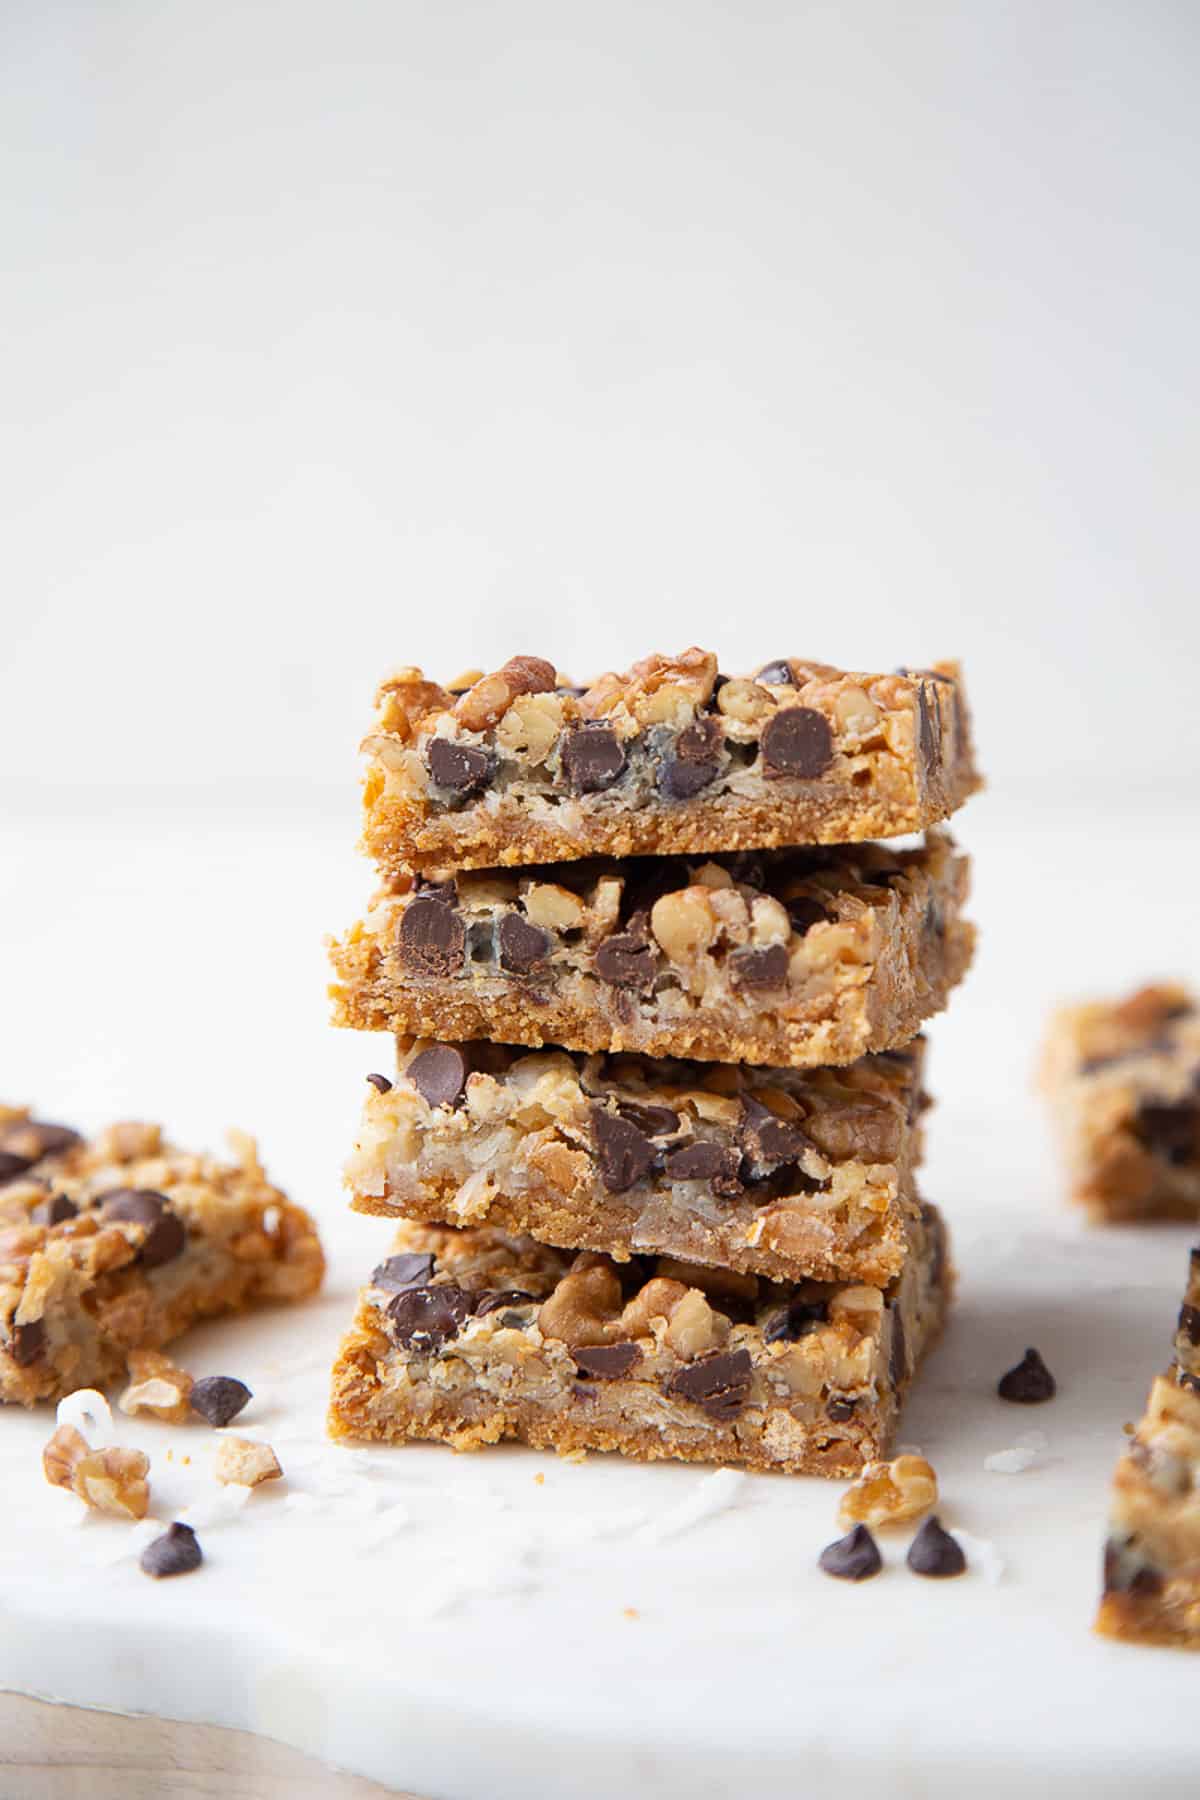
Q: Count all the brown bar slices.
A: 7